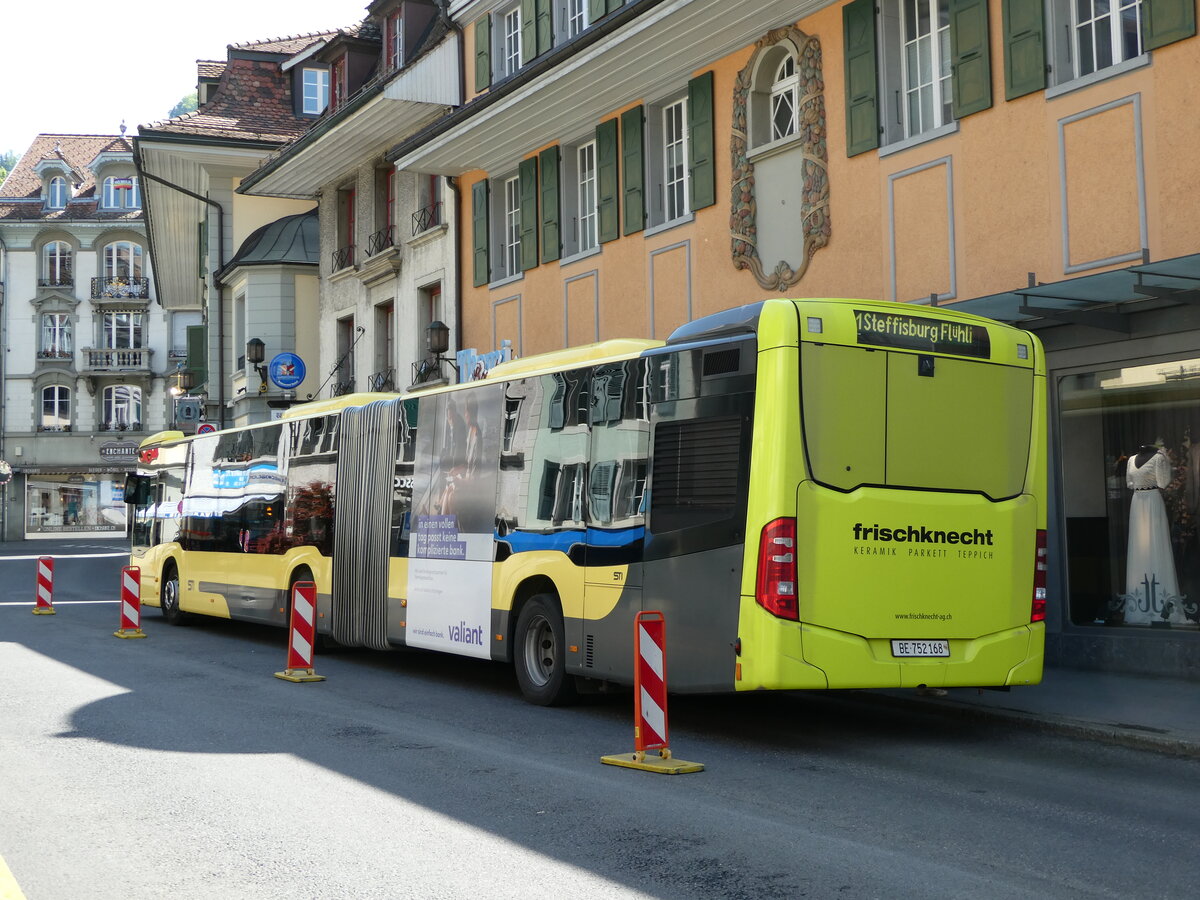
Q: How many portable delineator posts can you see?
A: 4